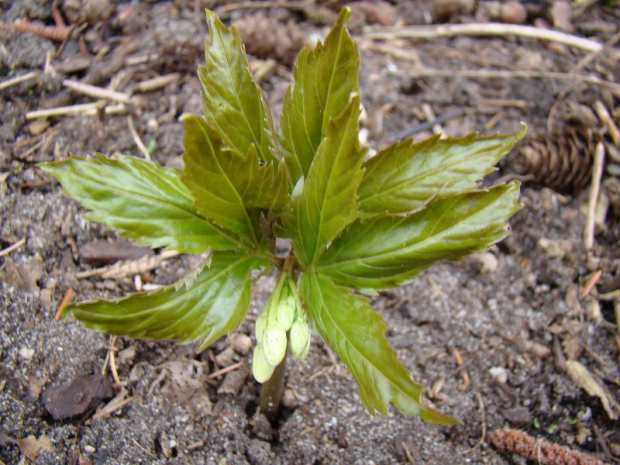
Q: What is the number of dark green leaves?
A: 9